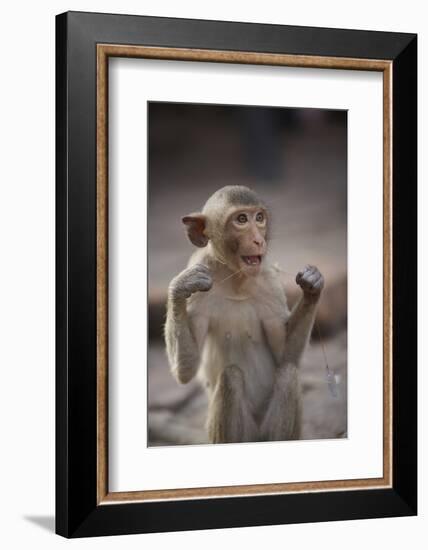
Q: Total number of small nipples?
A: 2